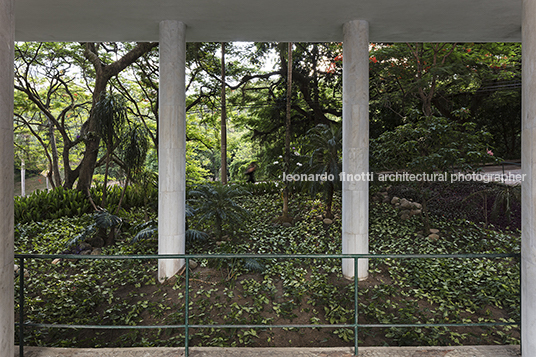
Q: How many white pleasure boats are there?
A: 0